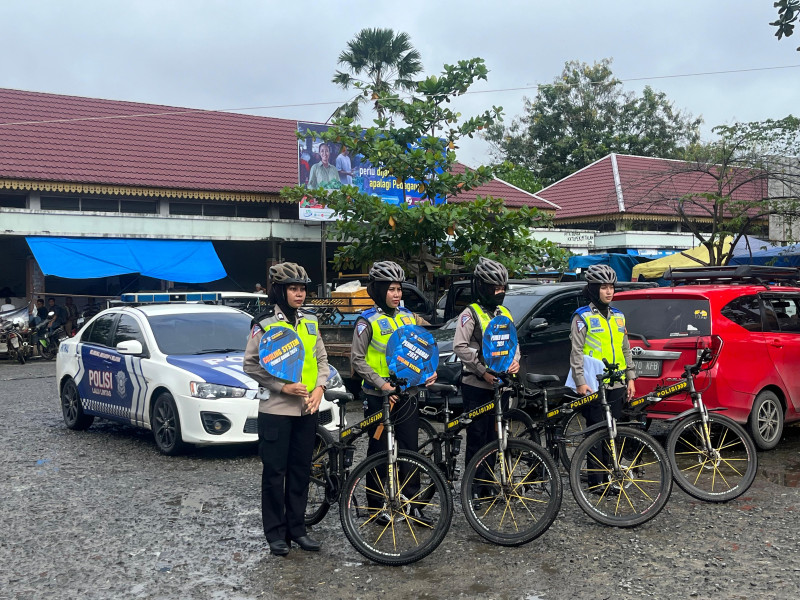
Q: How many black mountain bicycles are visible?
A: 4